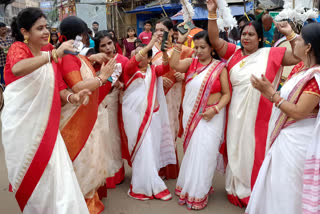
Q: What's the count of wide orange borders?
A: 1